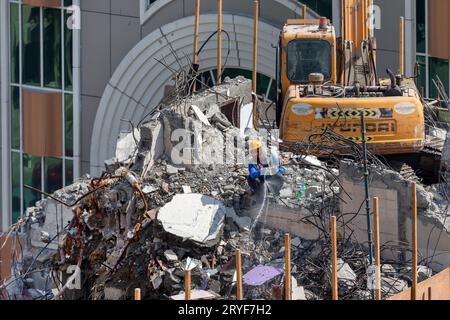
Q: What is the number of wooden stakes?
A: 12